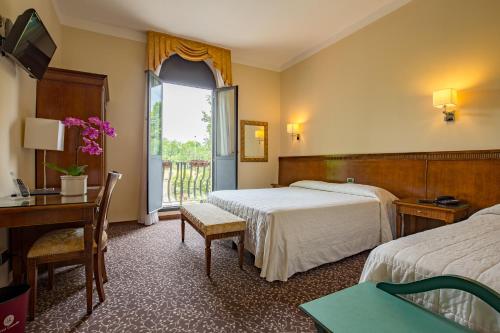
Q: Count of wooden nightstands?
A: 1